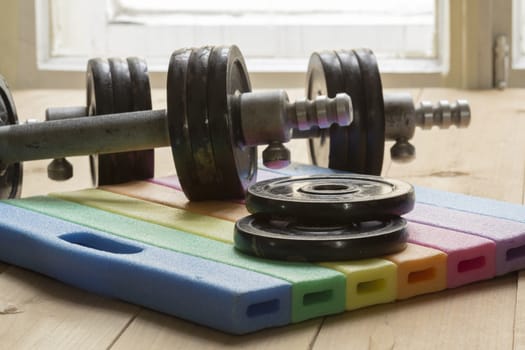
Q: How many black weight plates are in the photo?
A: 12